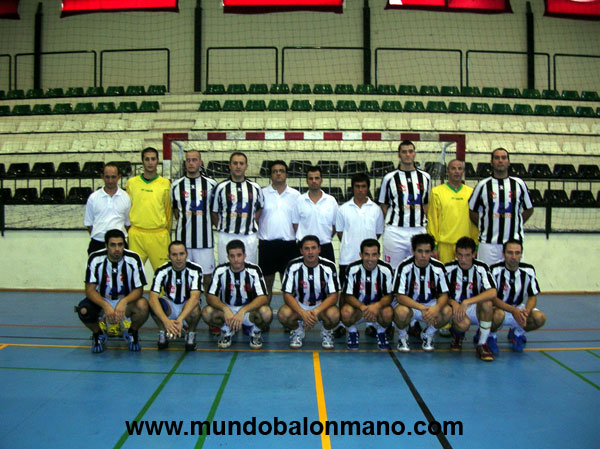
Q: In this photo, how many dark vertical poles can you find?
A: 4